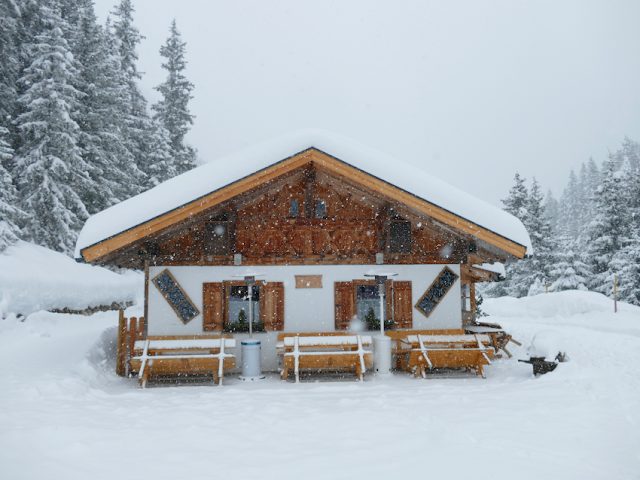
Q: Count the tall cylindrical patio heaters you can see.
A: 2